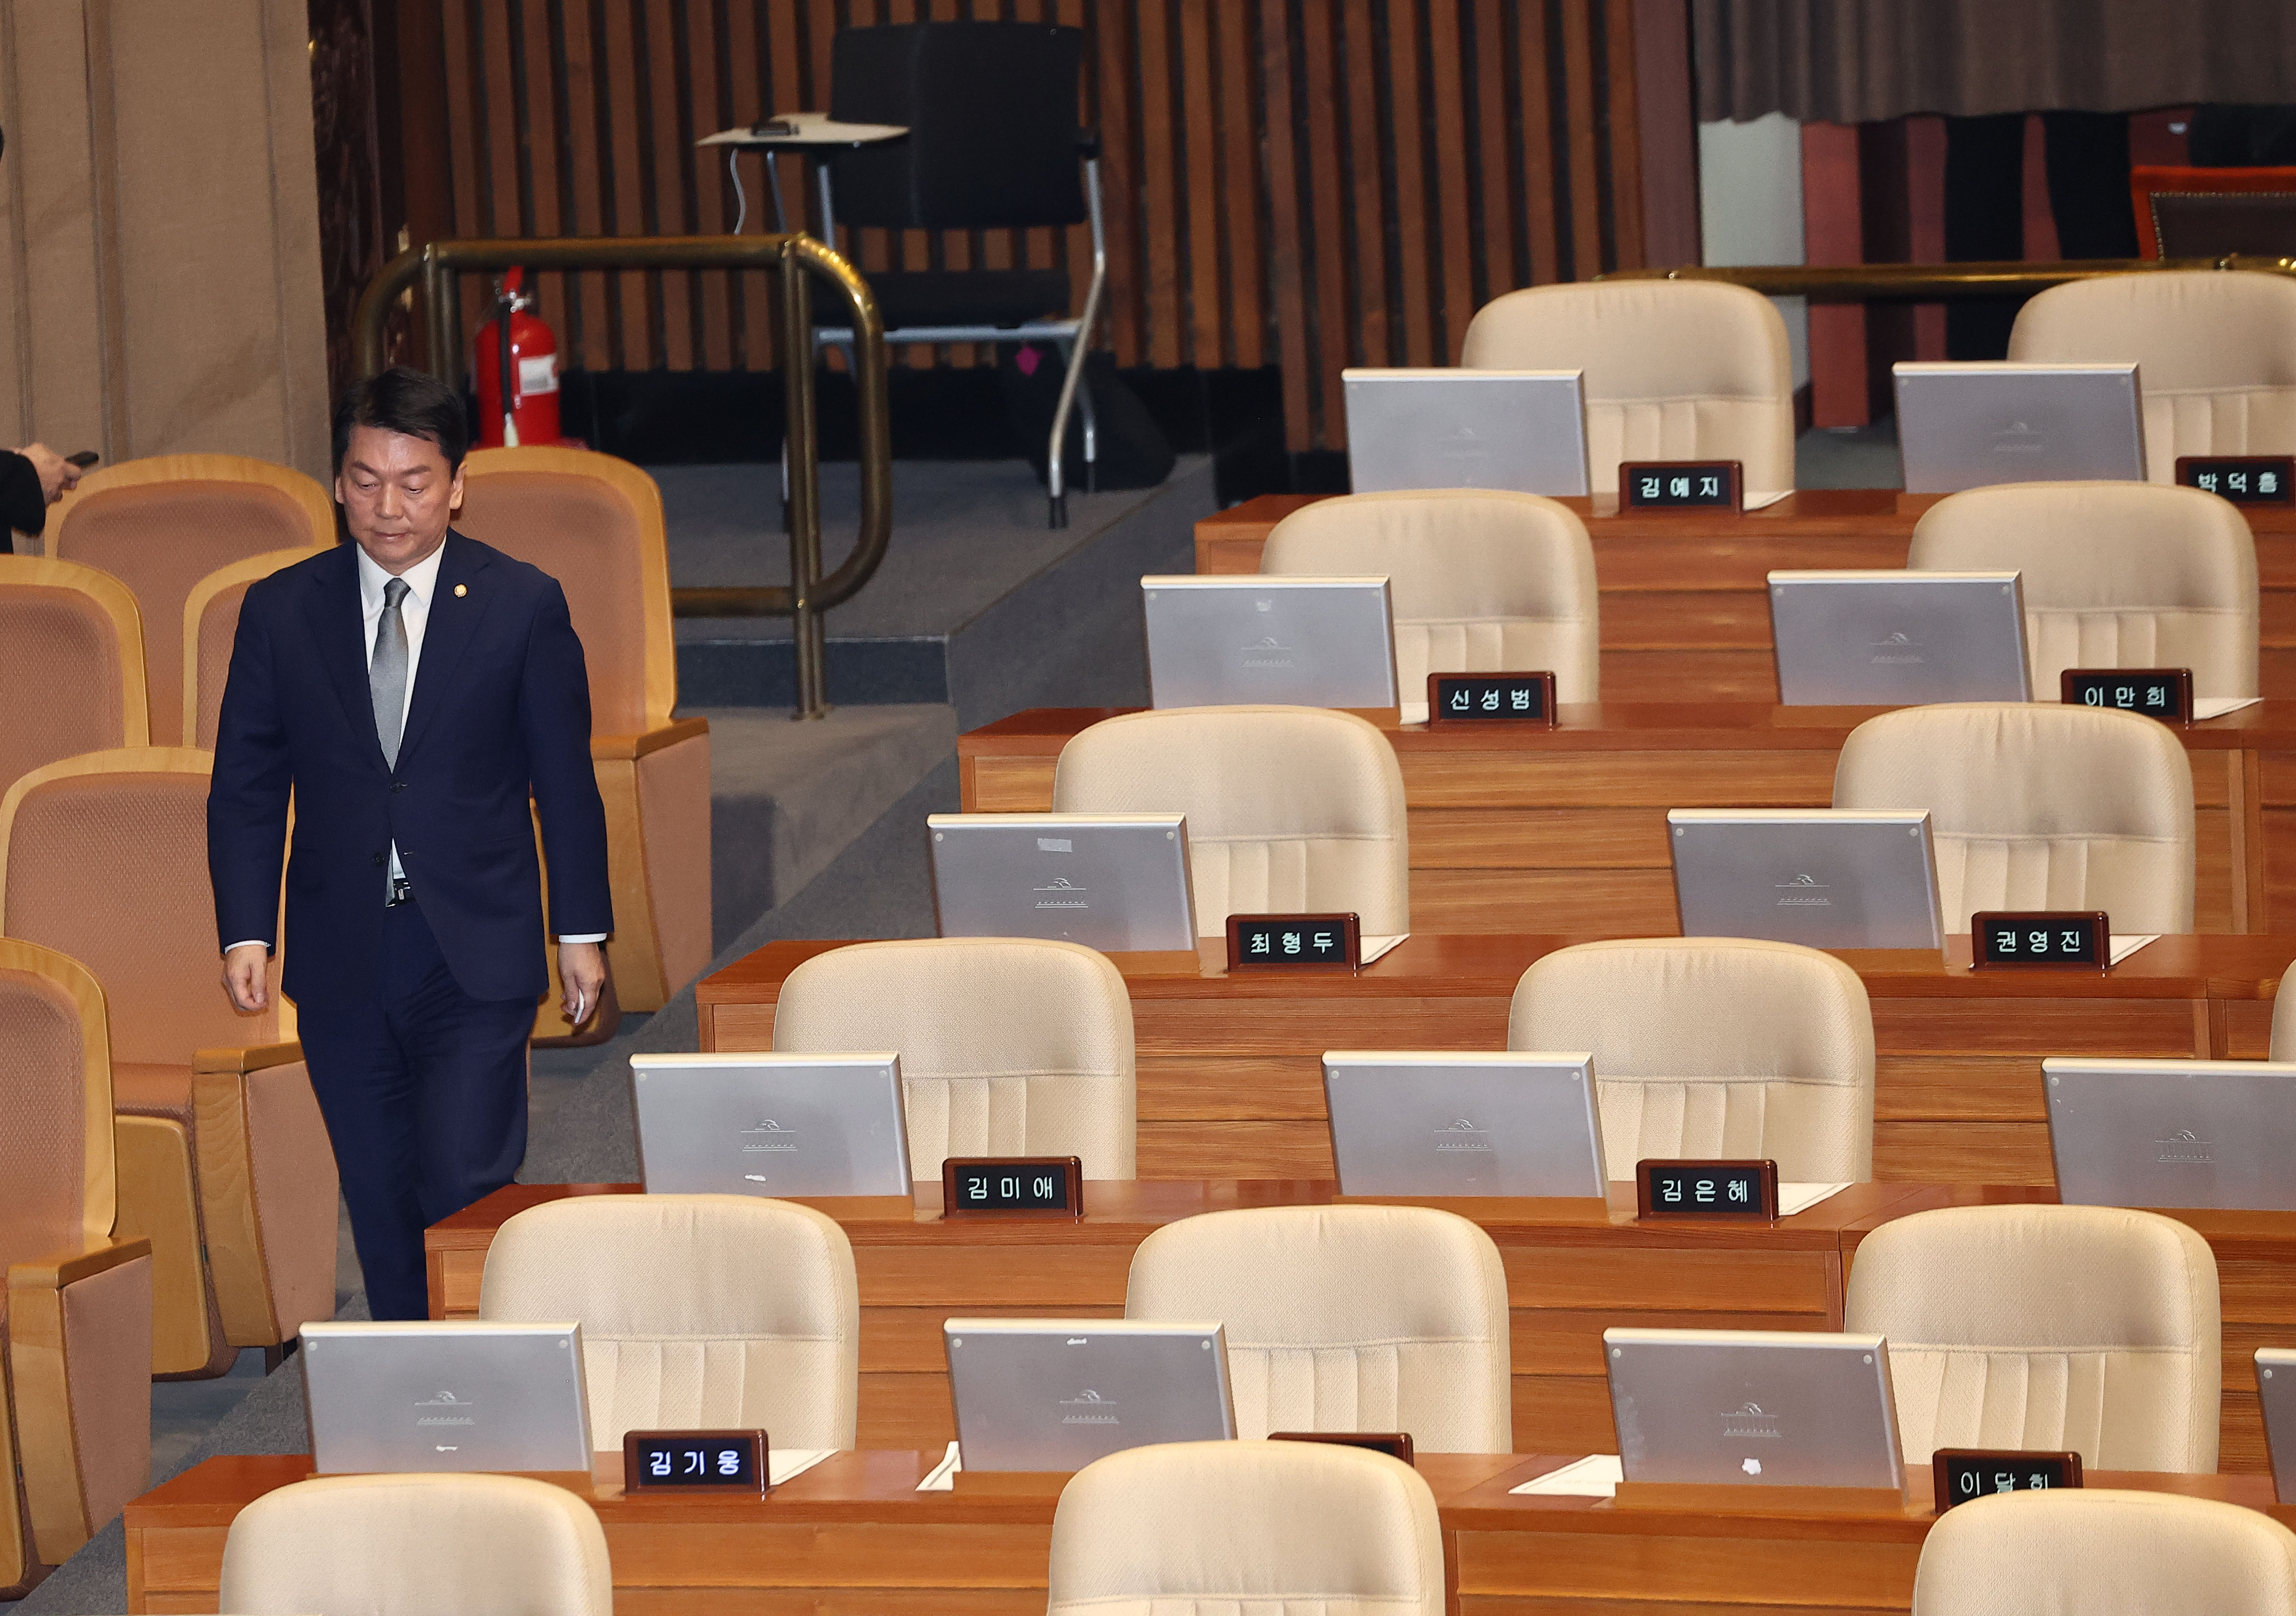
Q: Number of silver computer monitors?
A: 13